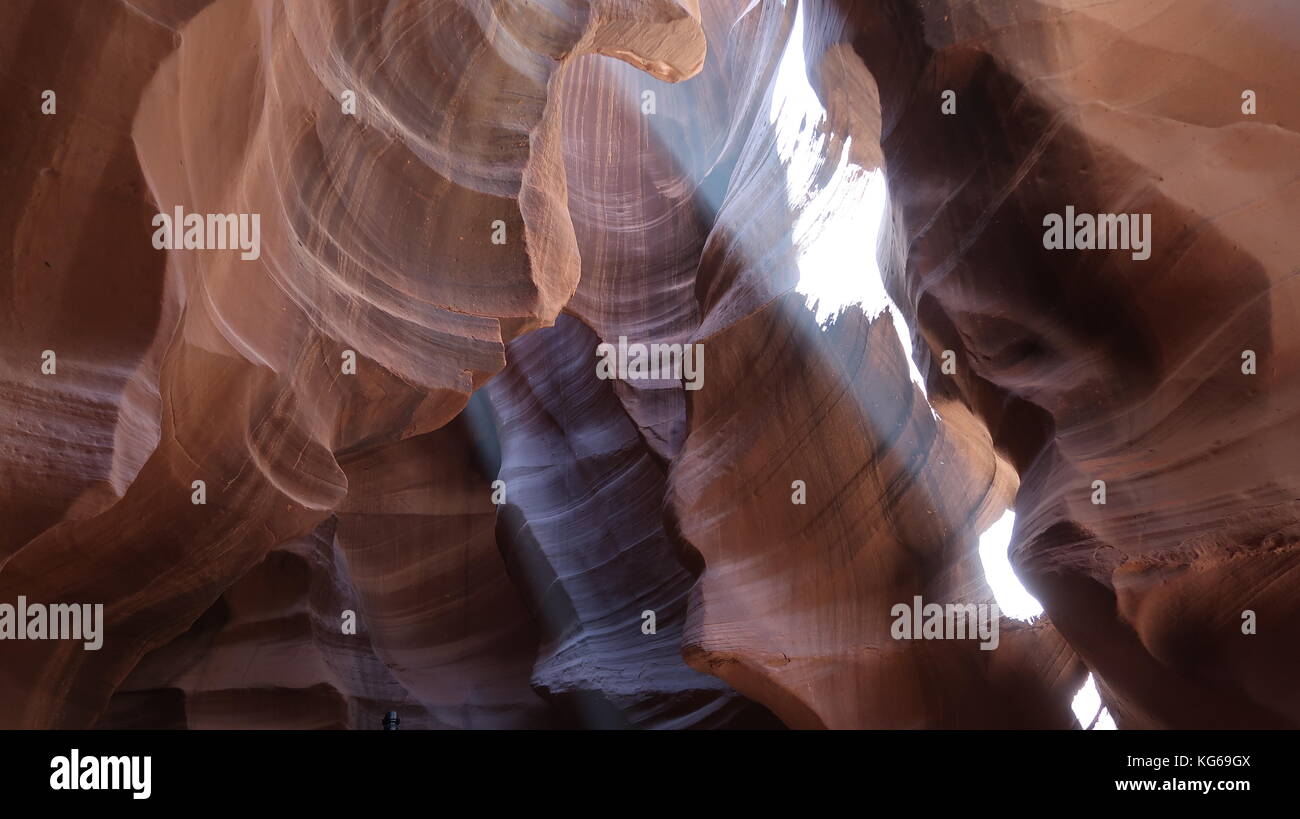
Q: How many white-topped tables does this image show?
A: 0